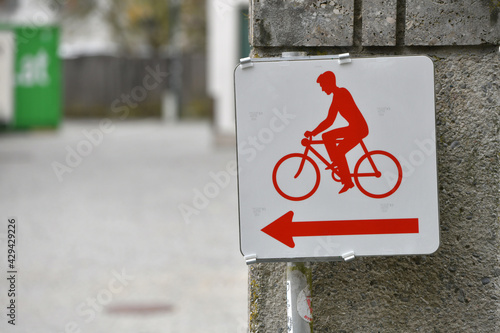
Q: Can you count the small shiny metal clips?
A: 4